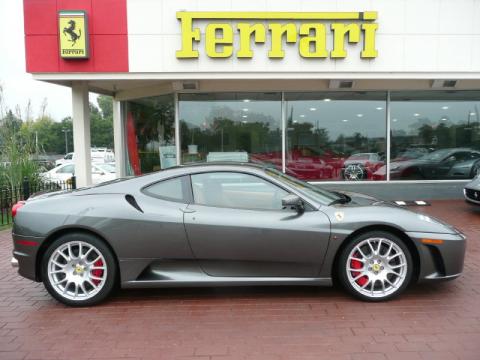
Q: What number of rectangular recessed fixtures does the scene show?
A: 3